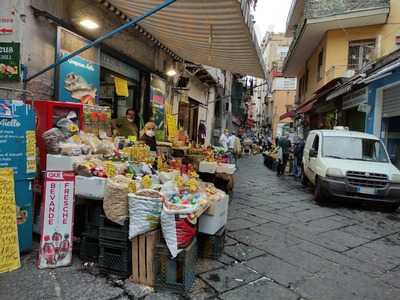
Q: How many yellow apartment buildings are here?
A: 1